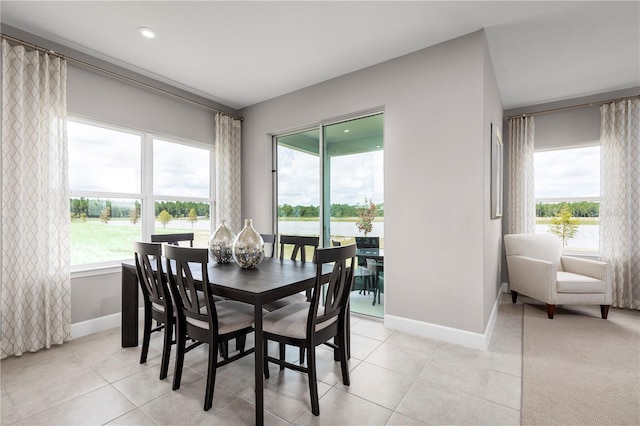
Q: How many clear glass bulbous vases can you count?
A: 2